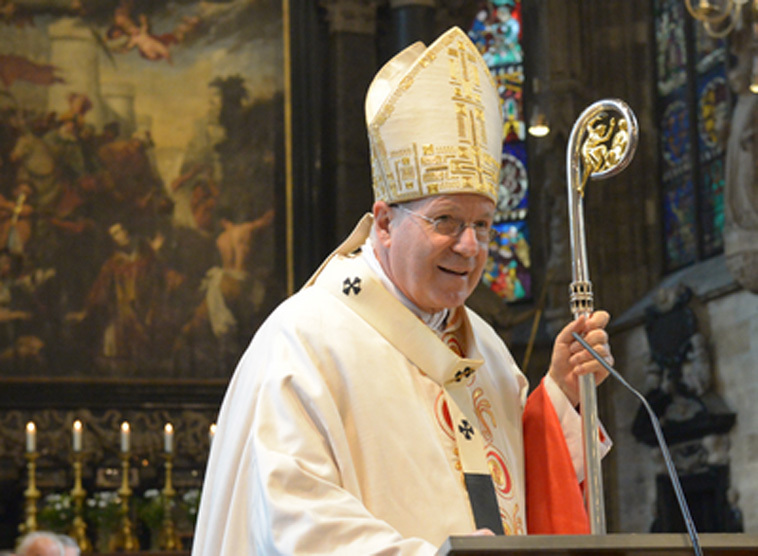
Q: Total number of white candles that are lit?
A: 5